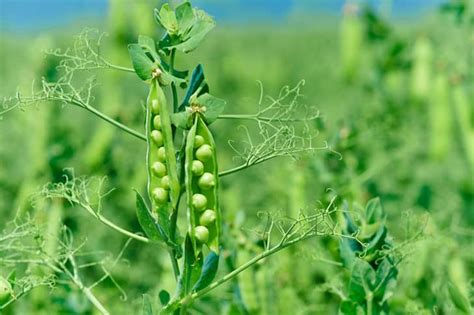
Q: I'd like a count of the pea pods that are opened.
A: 2